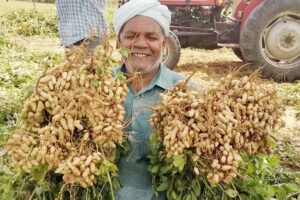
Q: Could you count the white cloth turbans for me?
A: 1